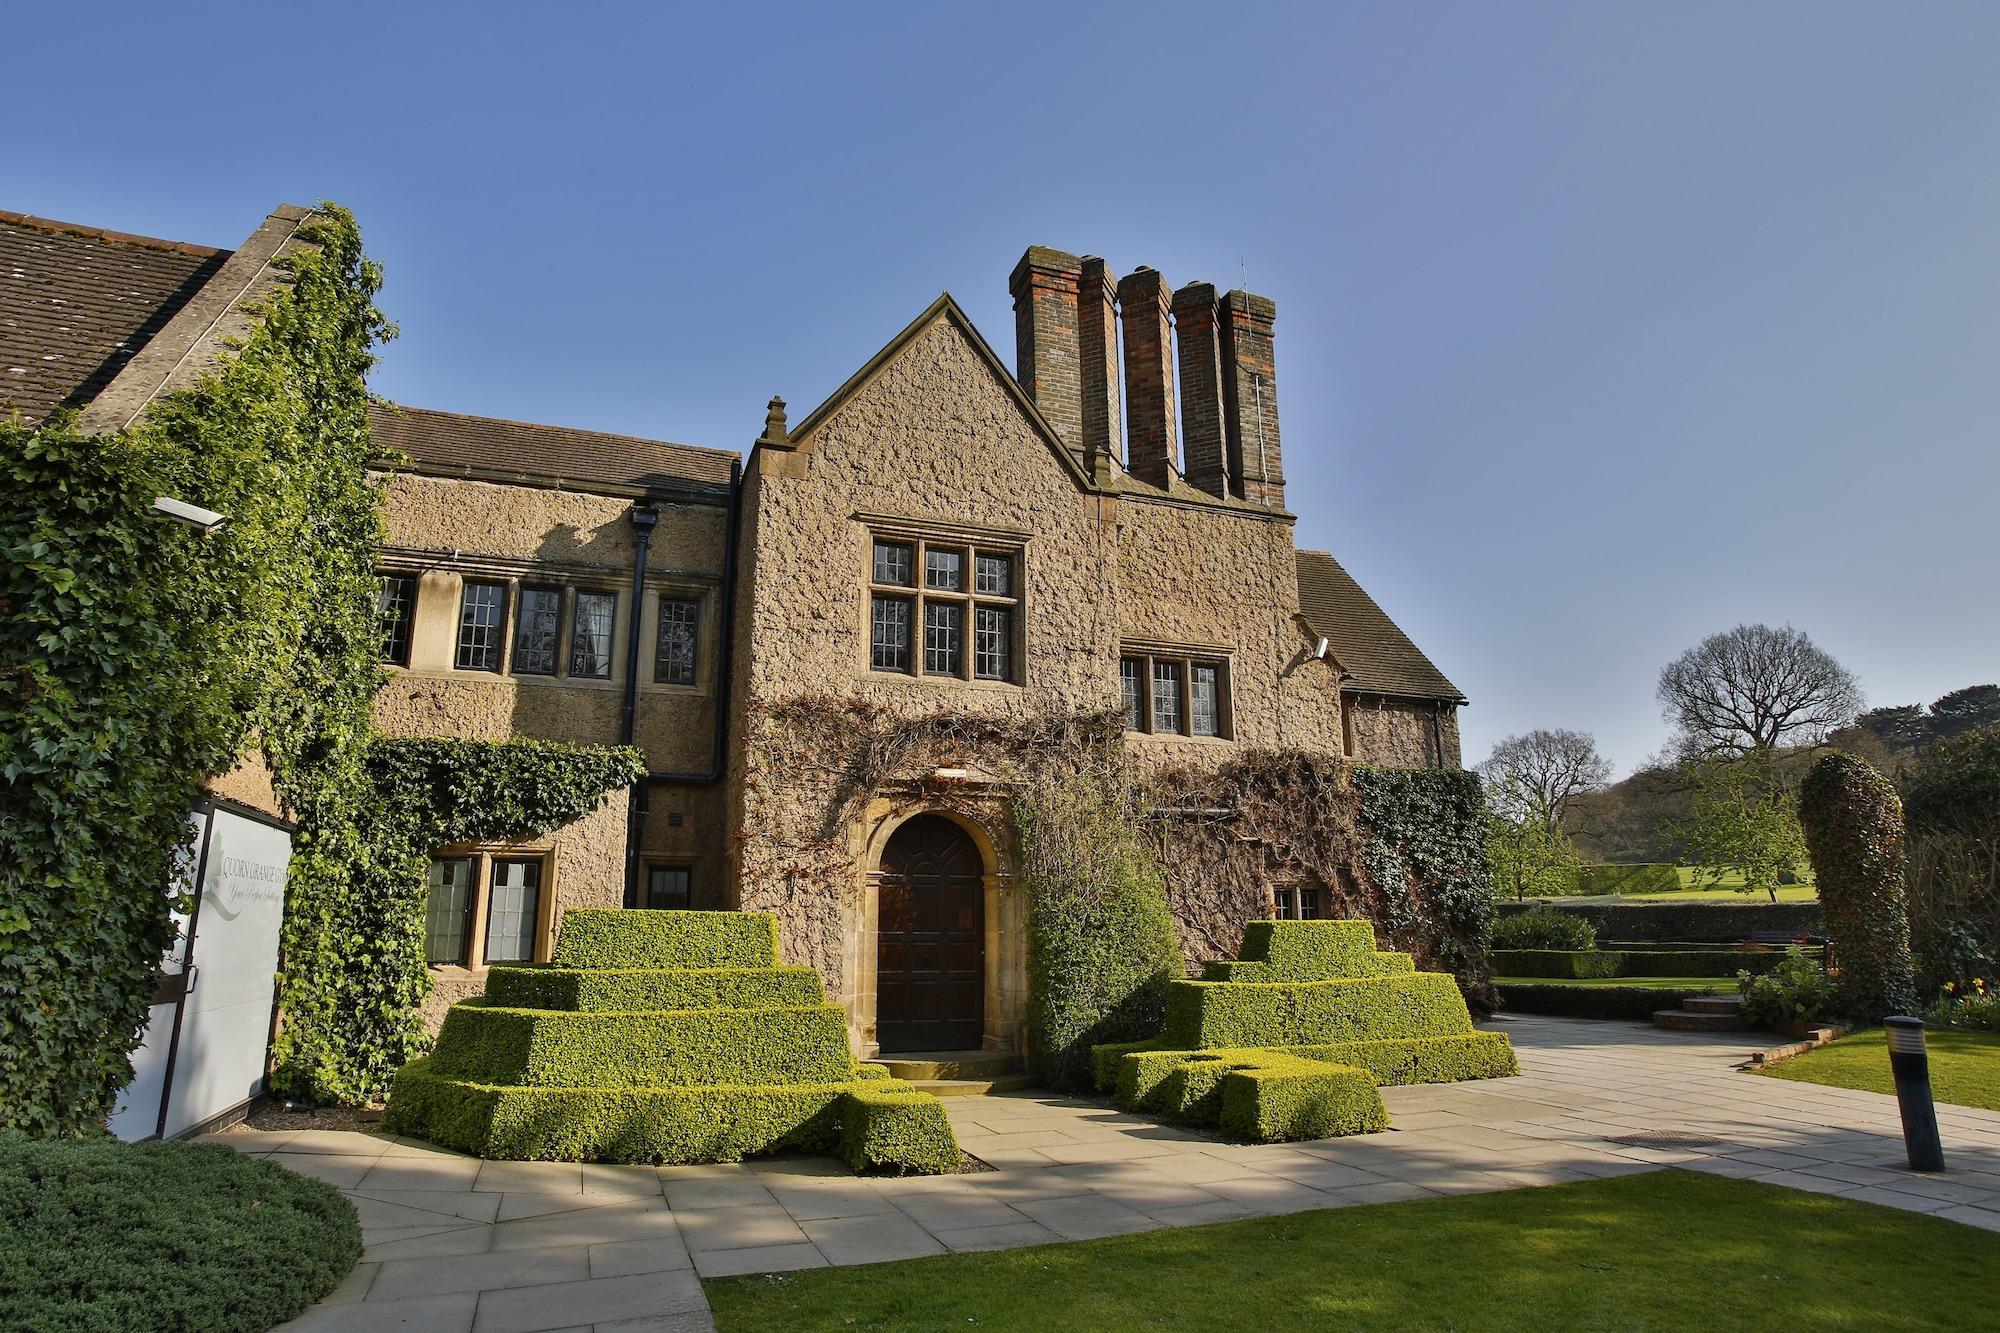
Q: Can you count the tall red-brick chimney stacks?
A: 5